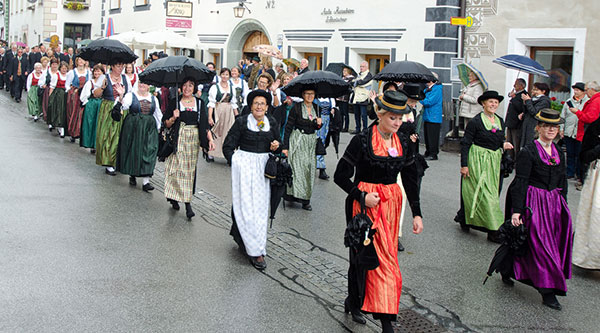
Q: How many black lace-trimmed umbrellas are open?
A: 4